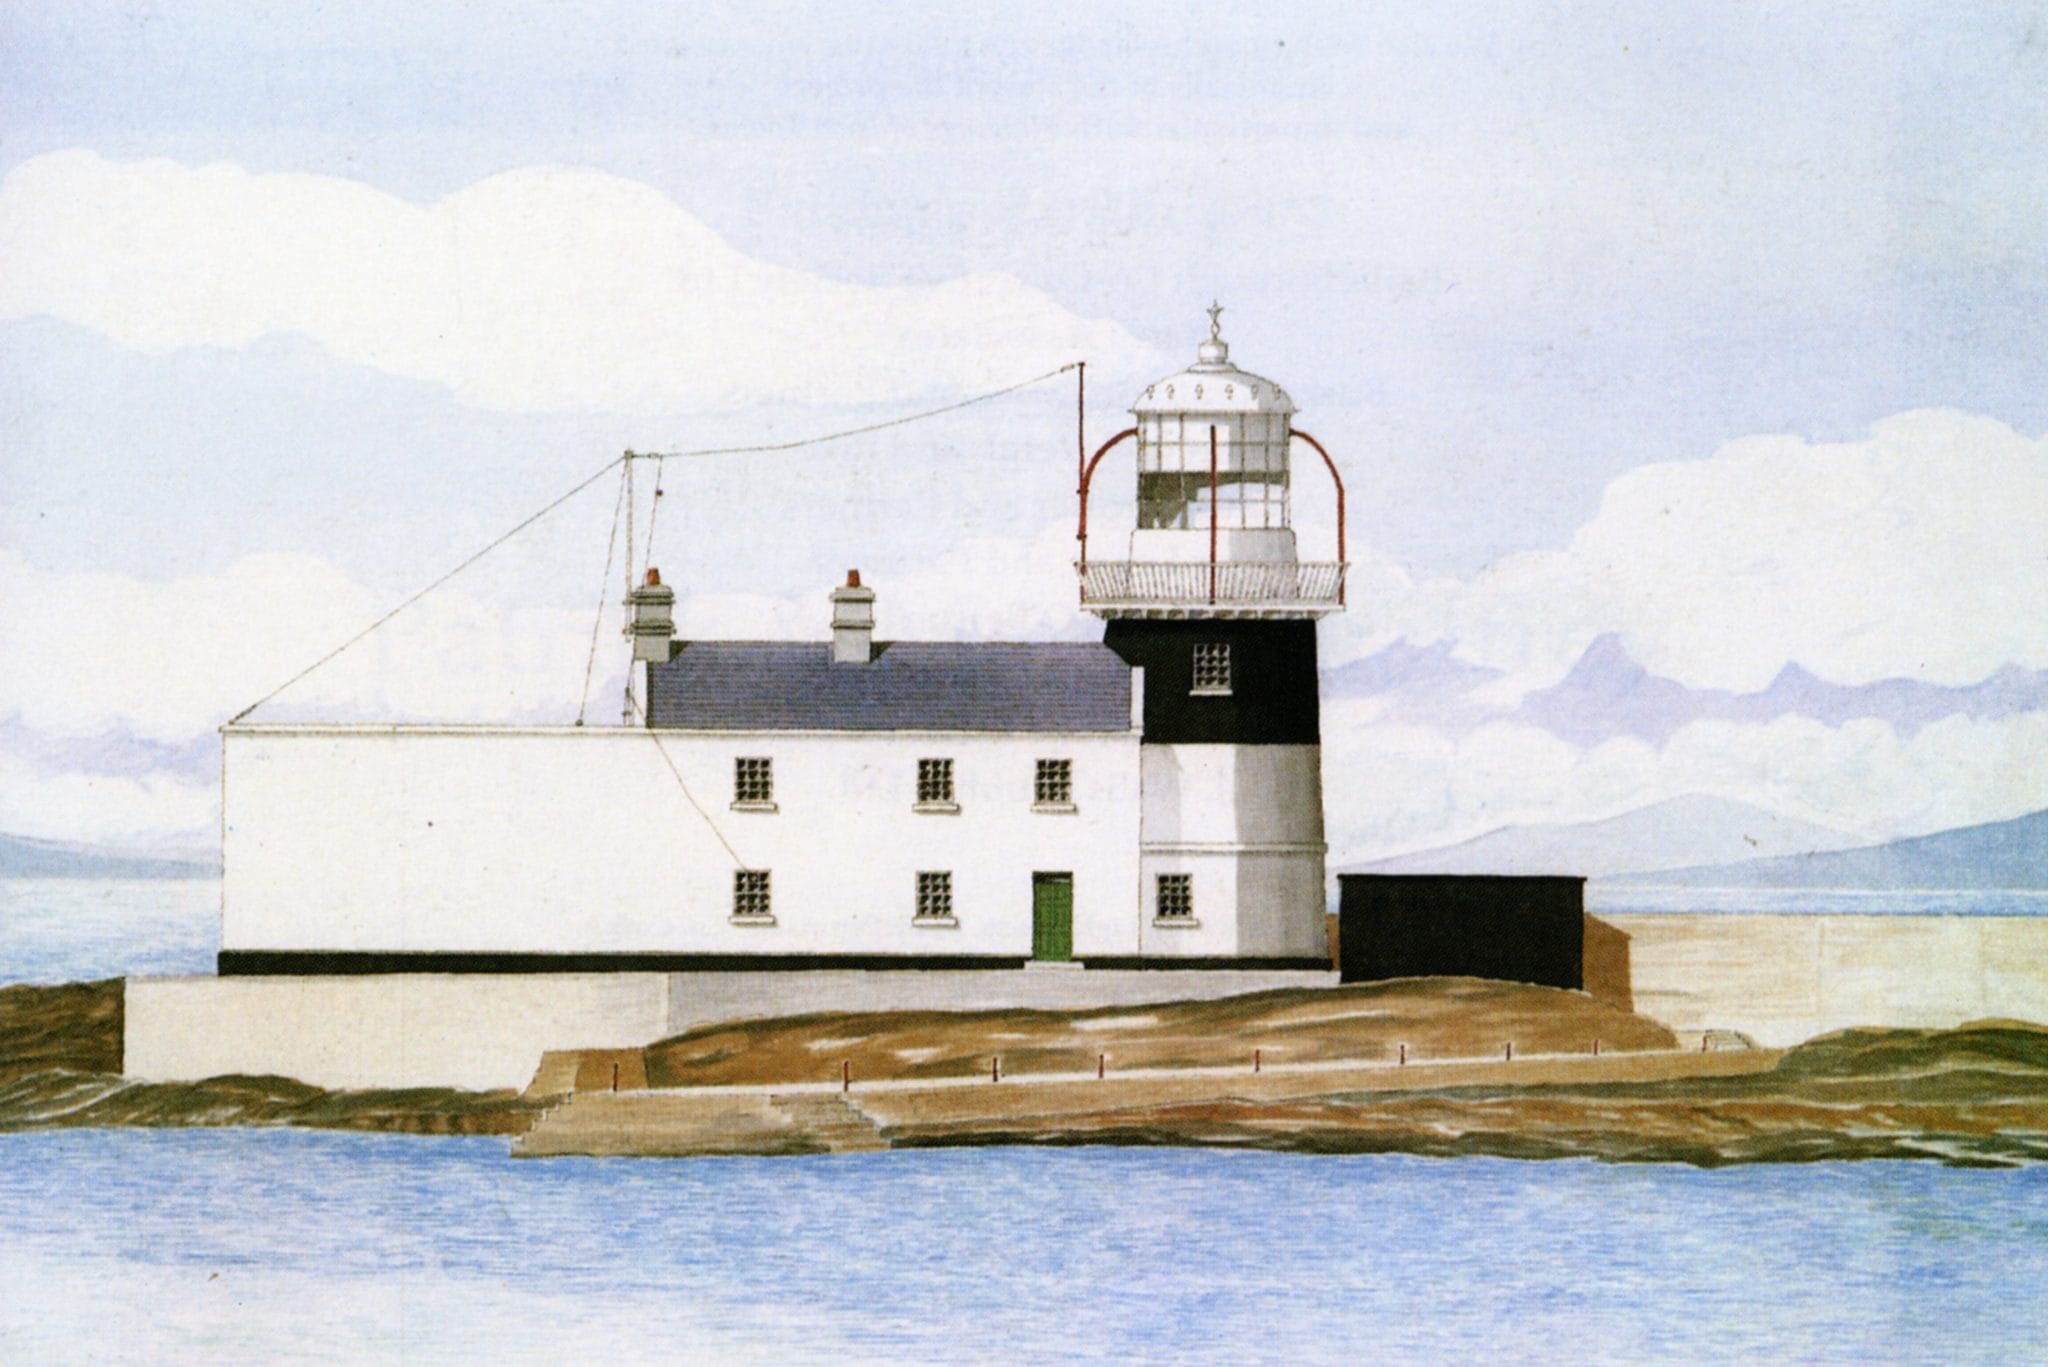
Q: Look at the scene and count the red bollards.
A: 9